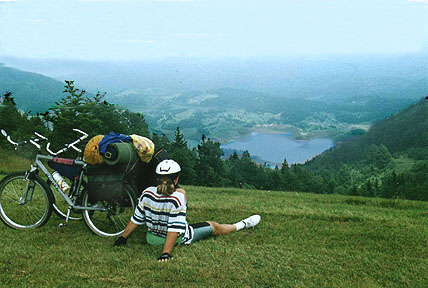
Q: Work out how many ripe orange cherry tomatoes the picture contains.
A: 0